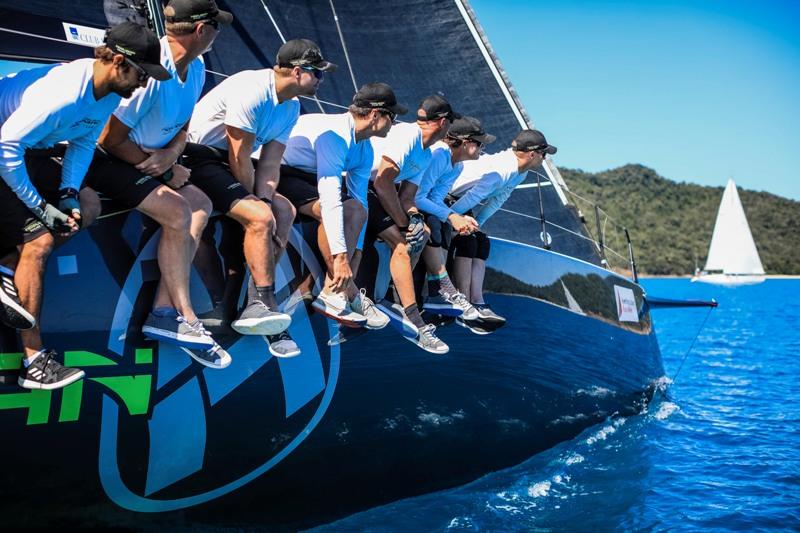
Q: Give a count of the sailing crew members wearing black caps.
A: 7